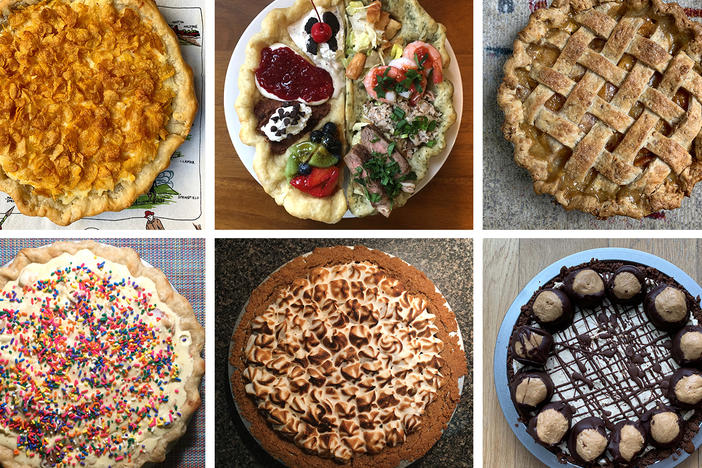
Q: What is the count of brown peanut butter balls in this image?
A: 12